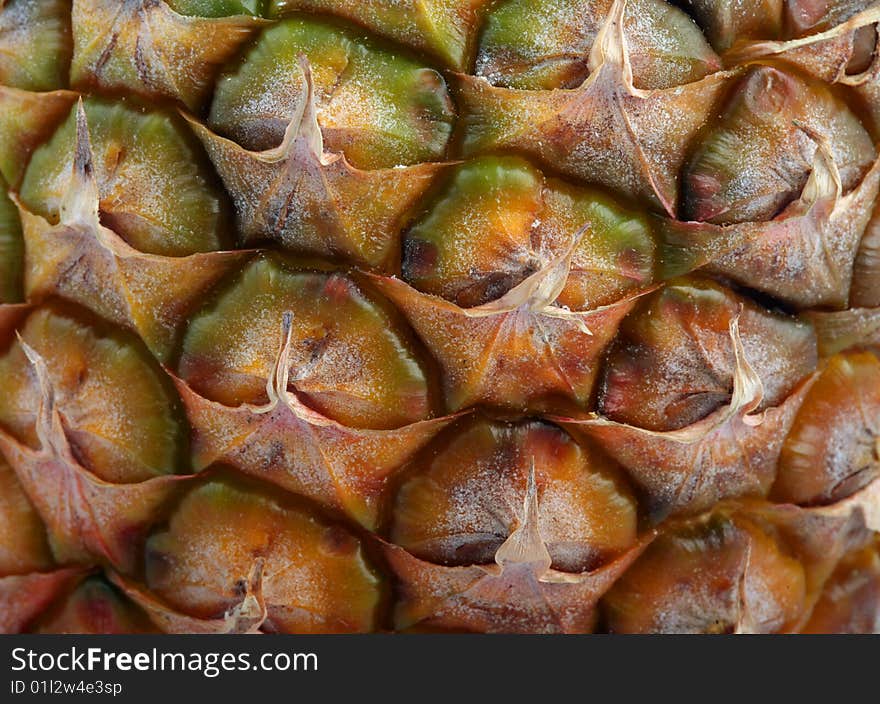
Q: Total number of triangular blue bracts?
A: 0